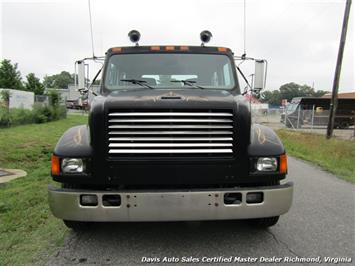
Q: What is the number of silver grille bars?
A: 7